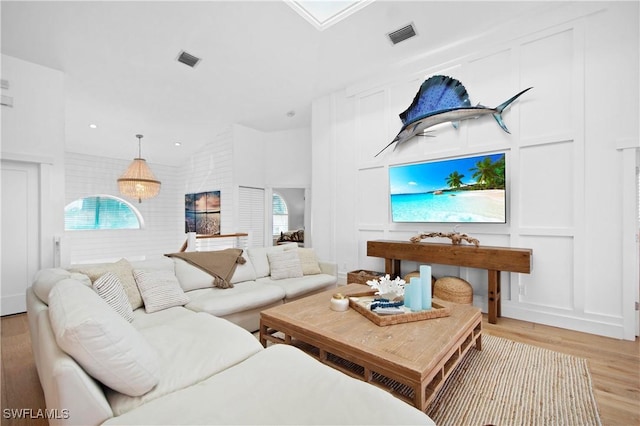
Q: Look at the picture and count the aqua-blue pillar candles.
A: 3